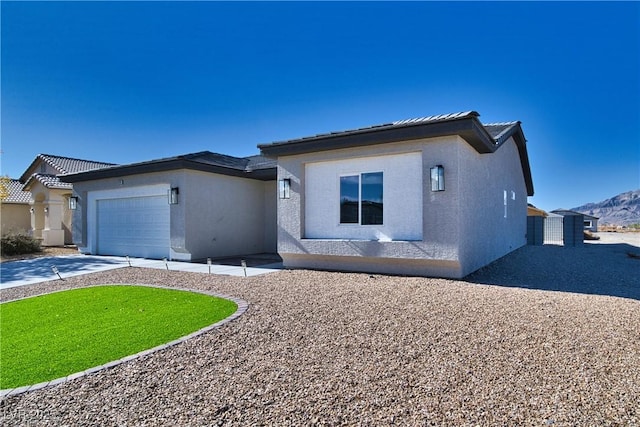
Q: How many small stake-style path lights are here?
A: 5